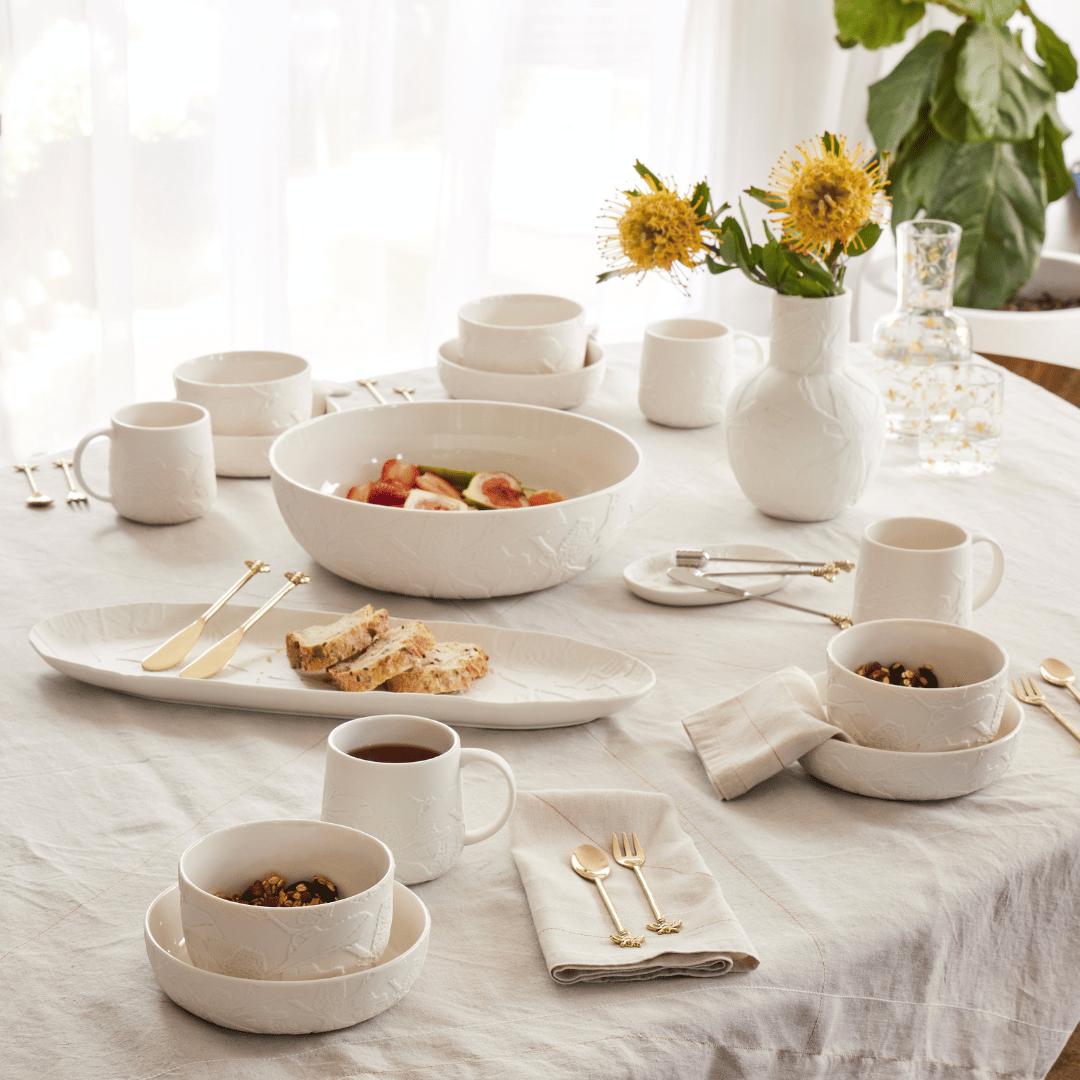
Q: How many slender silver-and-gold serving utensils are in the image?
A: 3